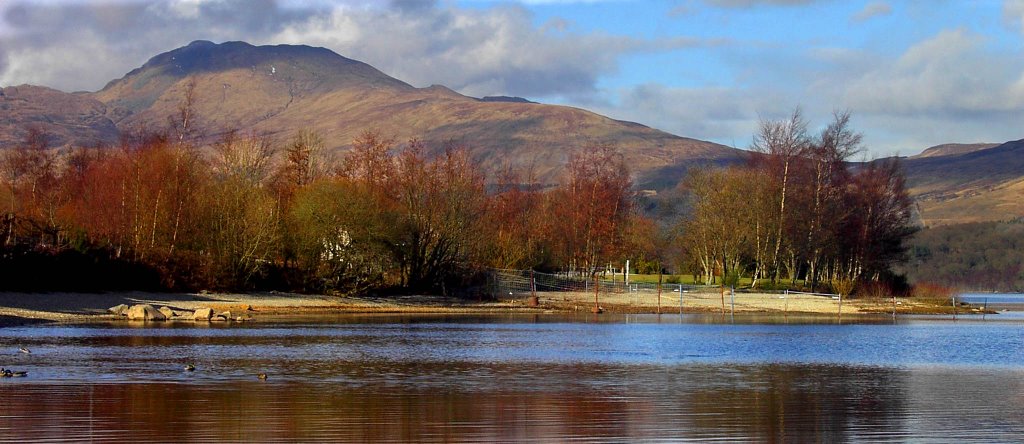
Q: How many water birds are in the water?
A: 5